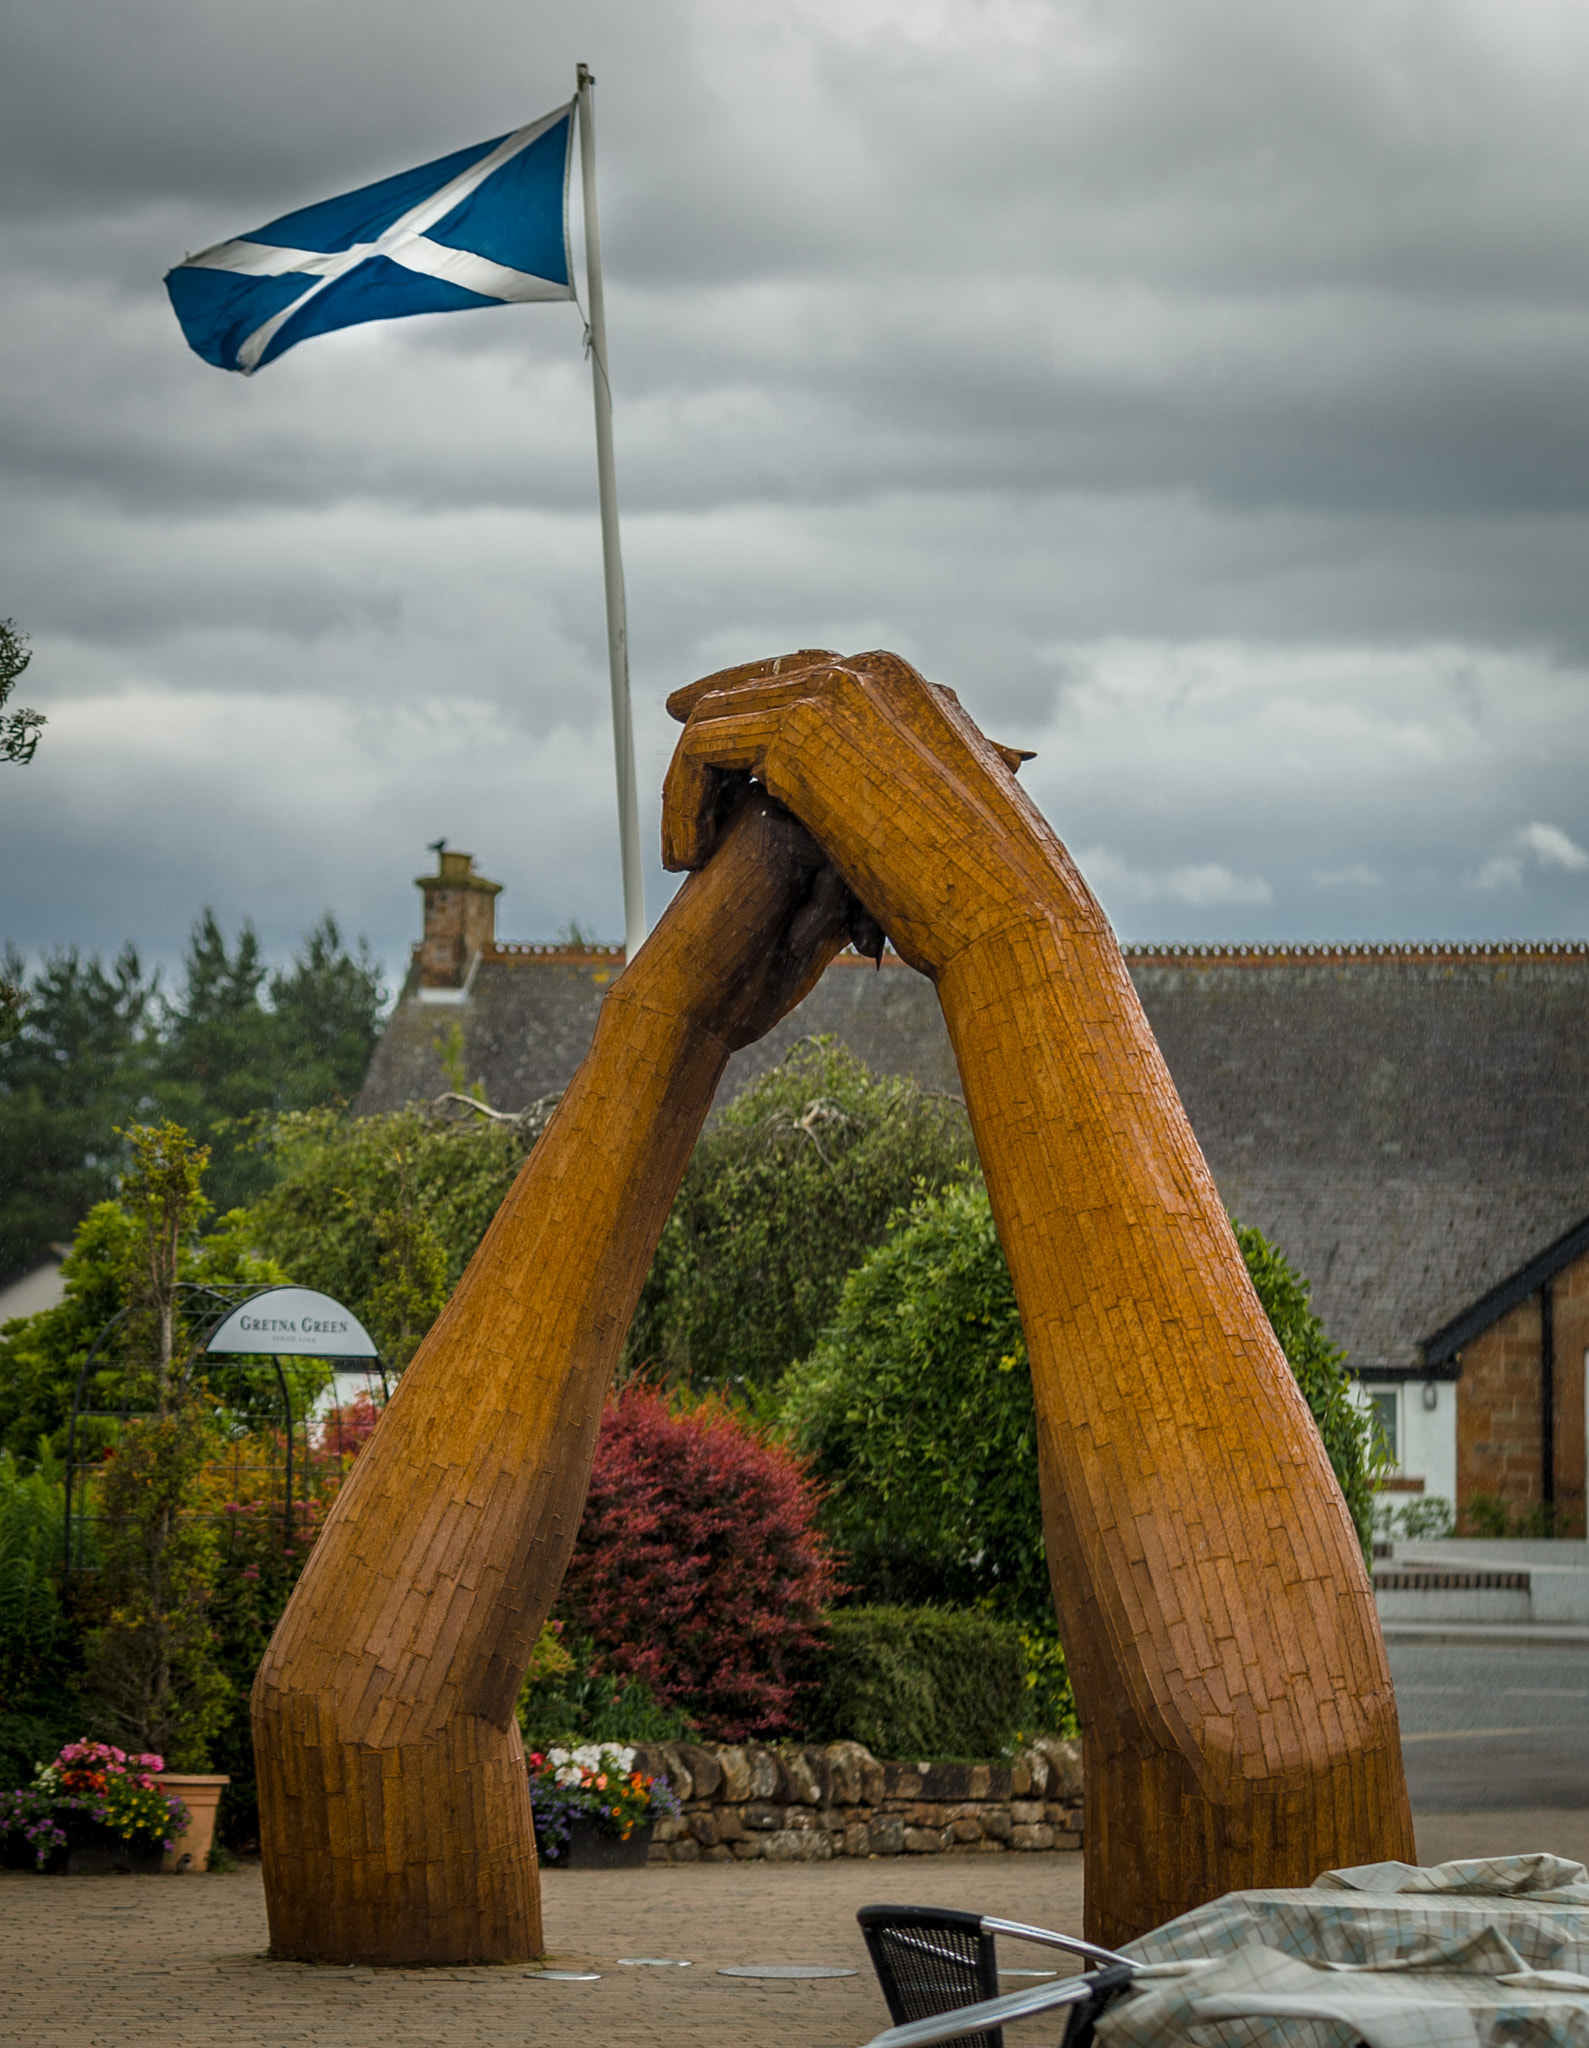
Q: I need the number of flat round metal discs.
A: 4